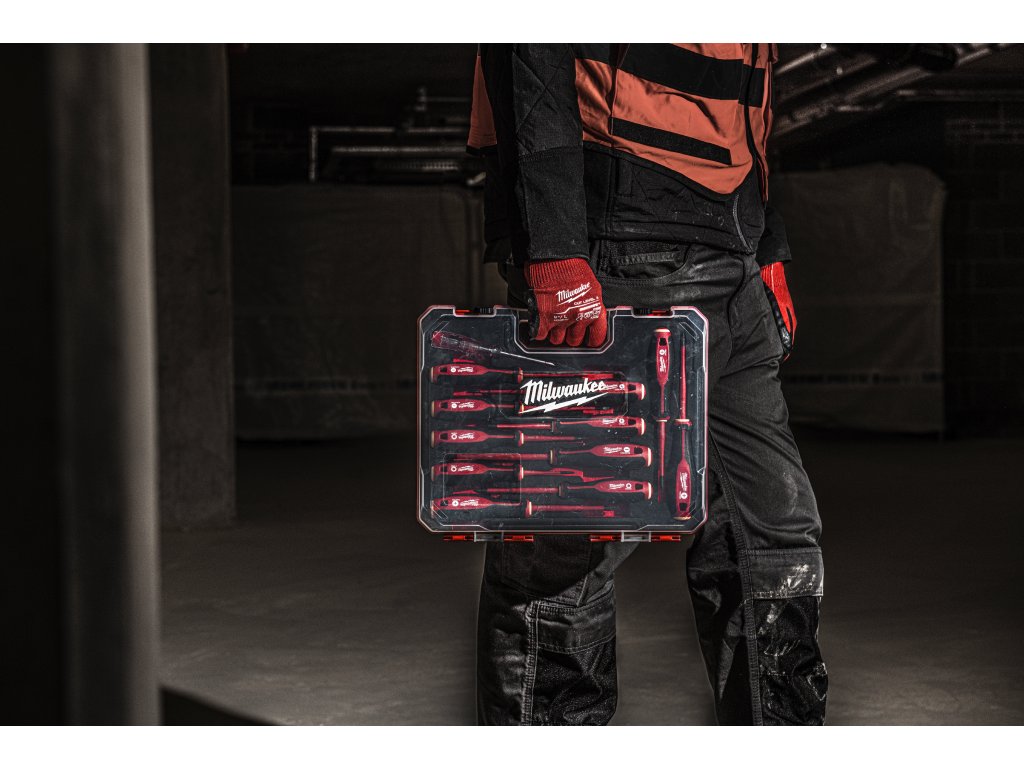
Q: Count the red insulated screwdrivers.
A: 11